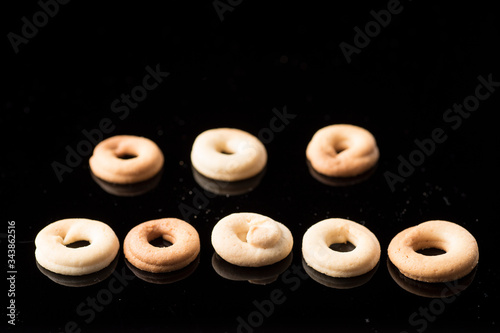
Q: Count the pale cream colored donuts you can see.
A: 4